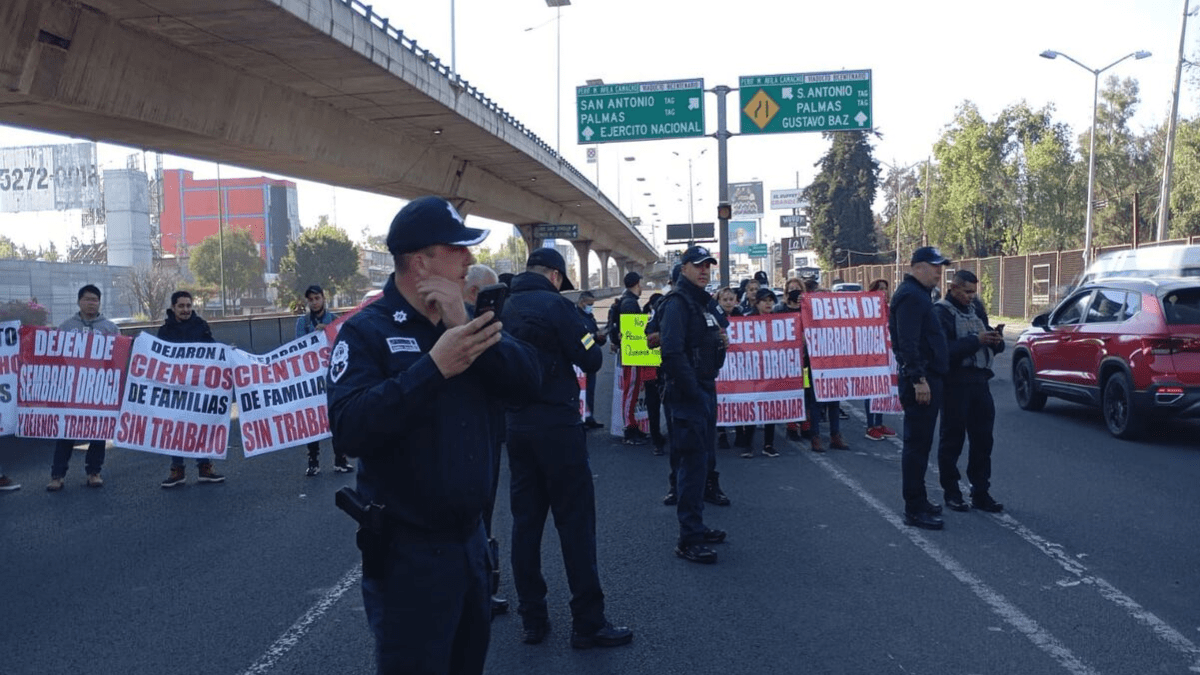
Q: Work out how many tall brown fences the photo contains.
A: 1